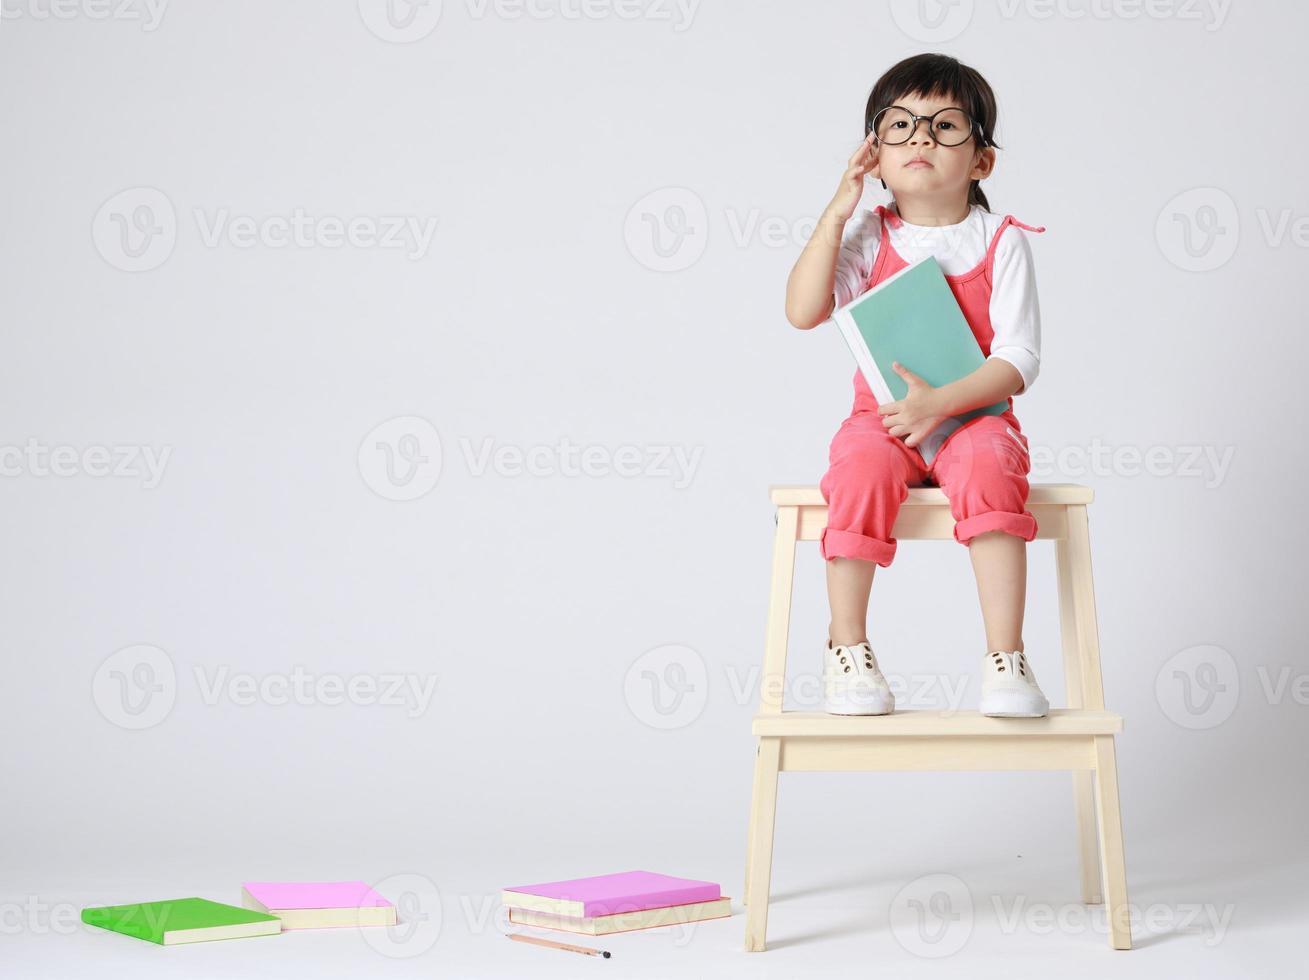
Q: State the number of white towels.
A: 0